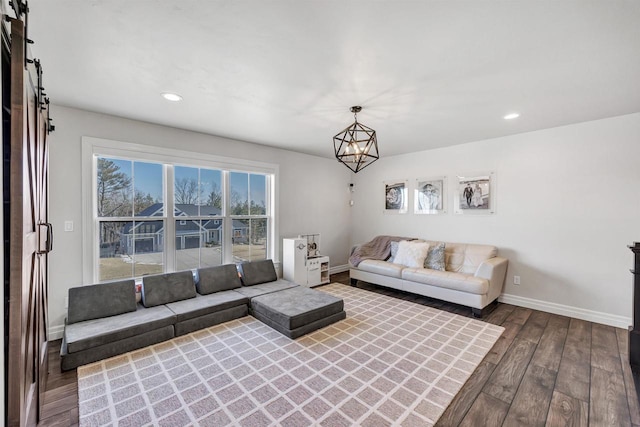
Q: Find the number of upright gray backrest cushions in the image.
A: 4